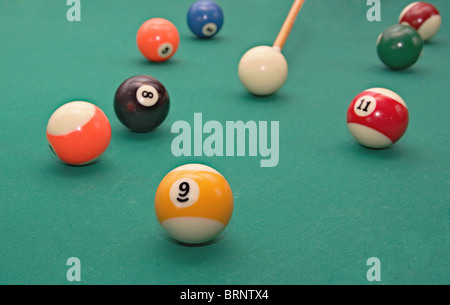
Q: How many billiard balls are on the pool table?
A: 9